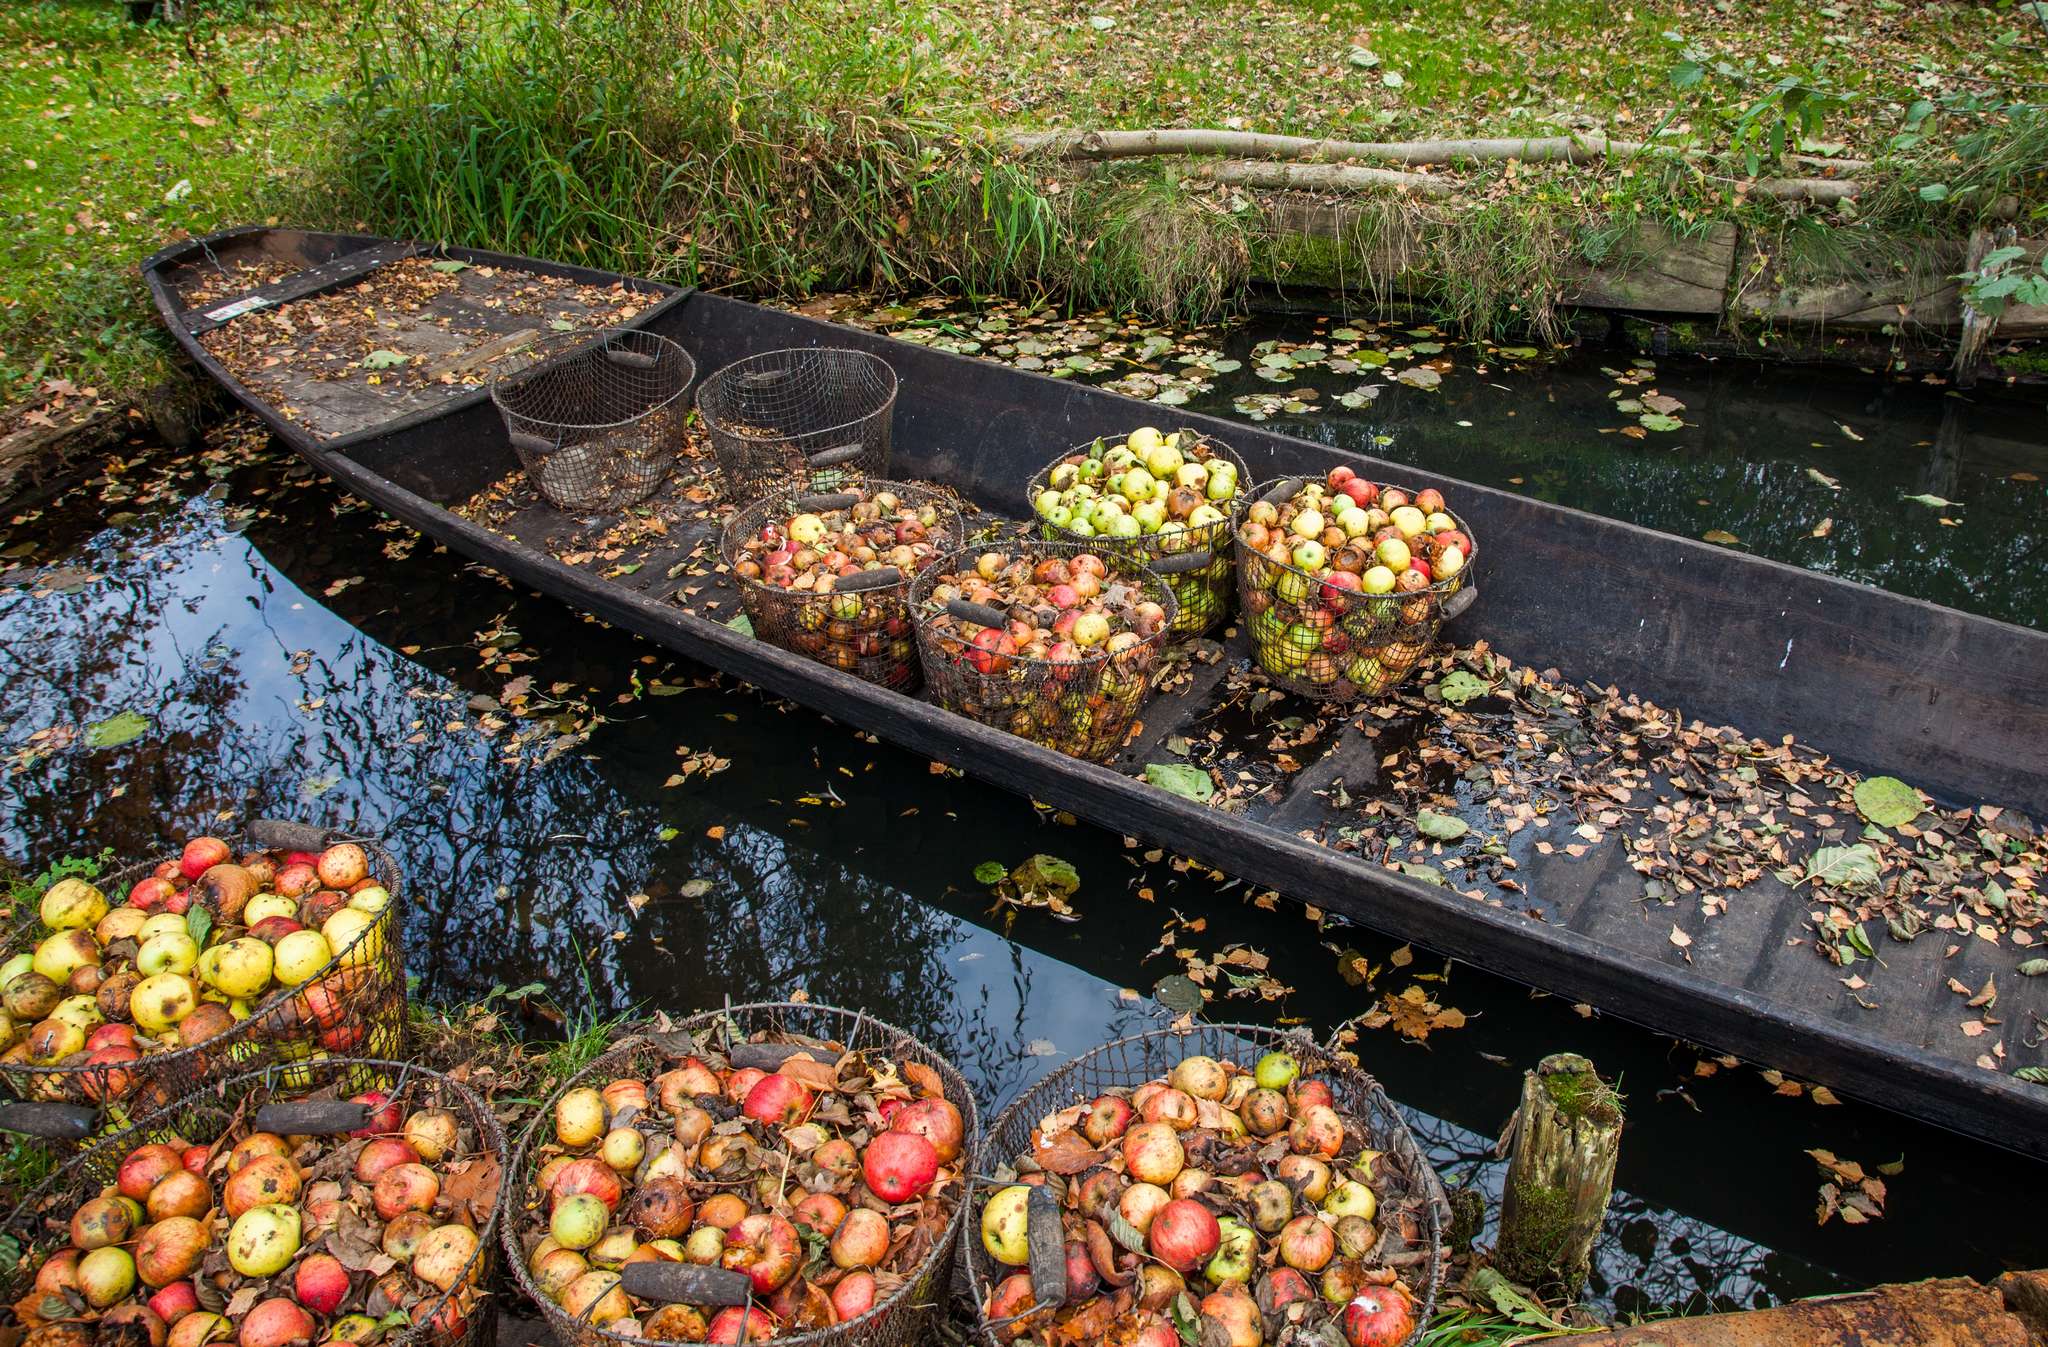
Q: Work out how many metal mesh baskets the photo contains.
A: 10